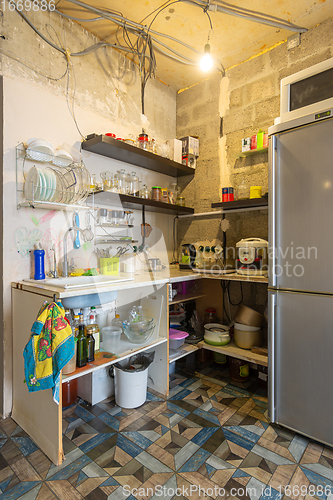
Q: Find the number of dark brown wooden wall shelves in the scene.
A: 3